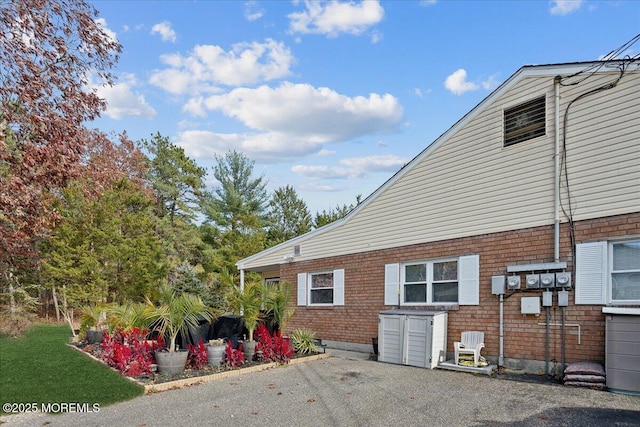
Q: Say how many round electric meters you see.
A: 4